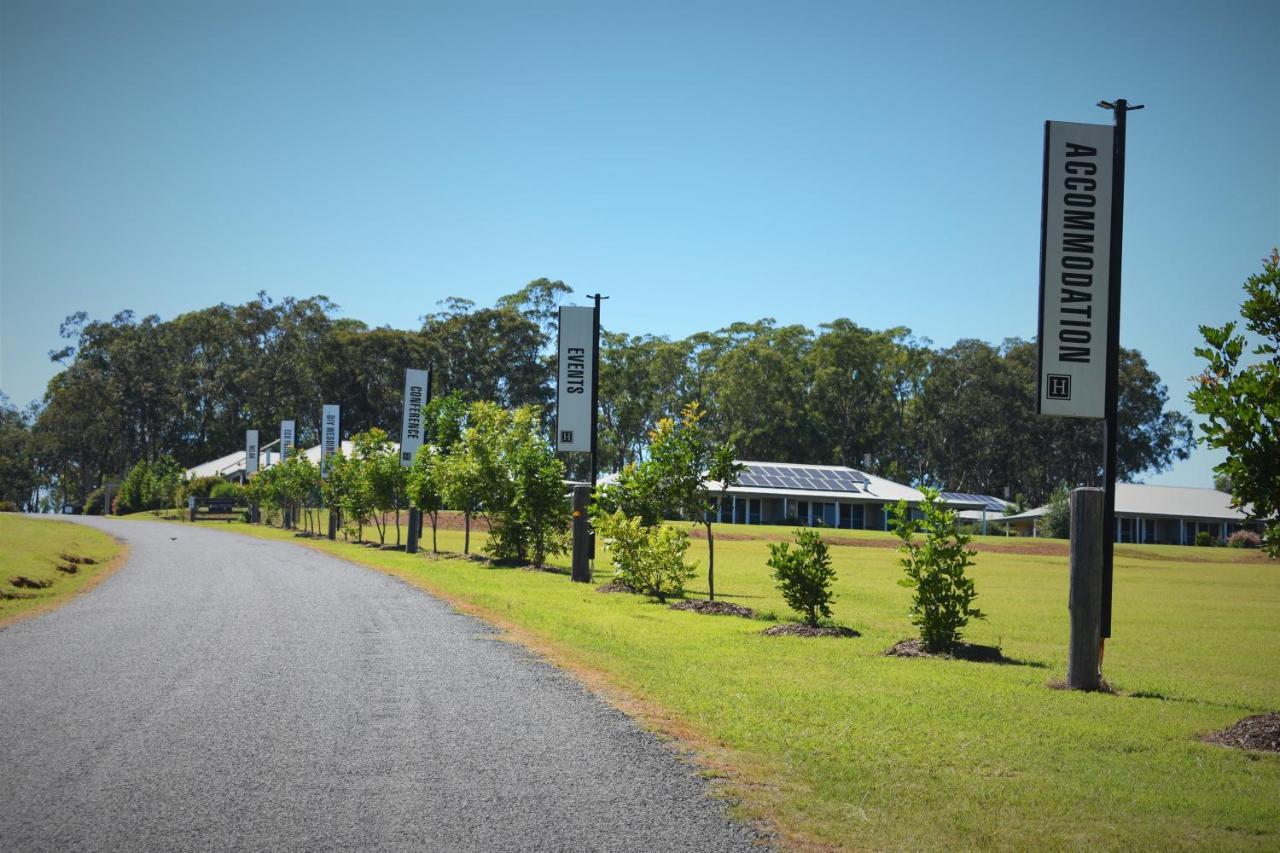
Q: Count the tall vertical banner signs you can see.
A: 6